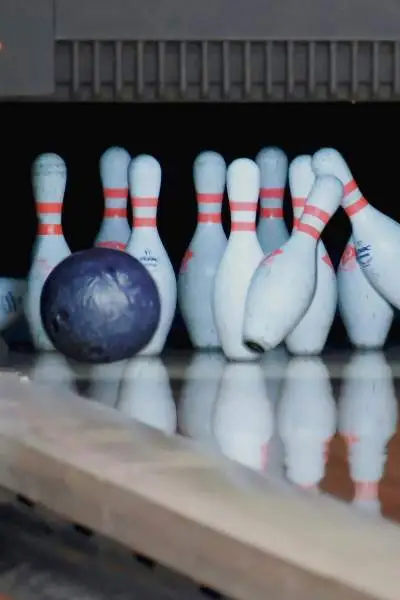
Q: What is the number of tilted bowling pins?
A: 2